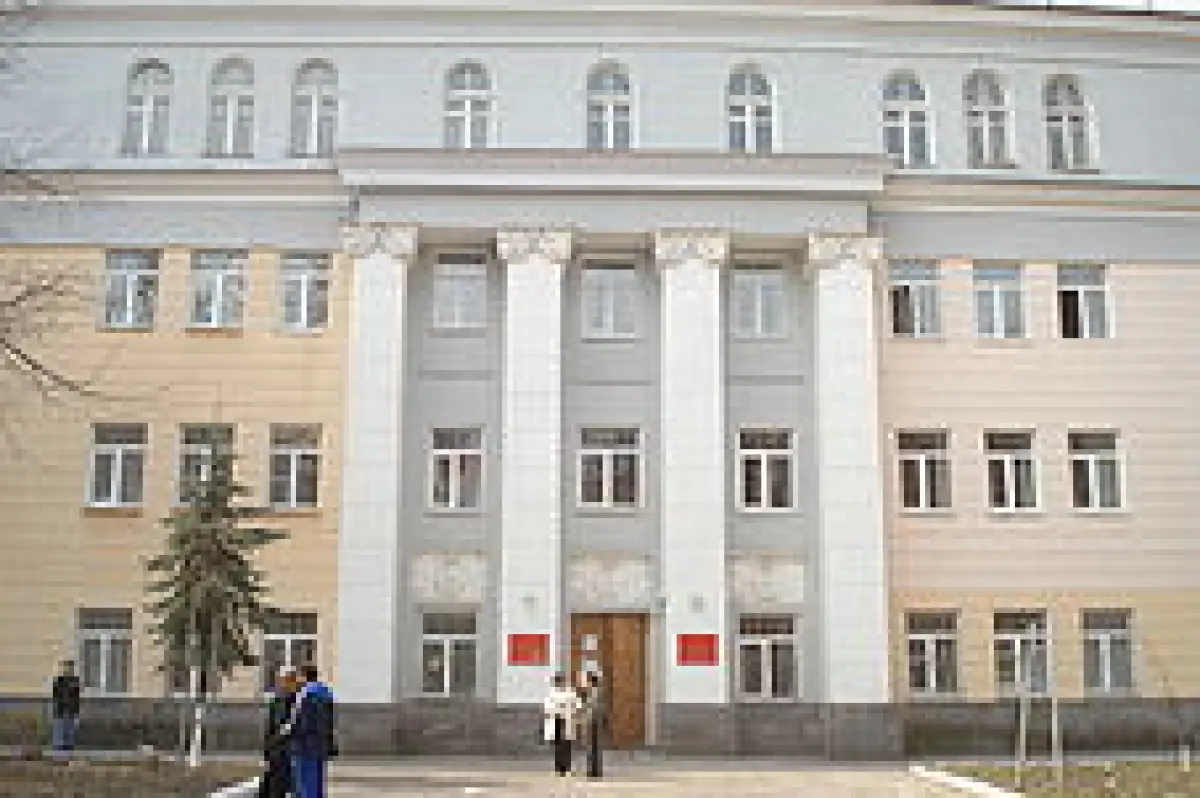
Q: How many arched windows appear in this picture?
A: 9